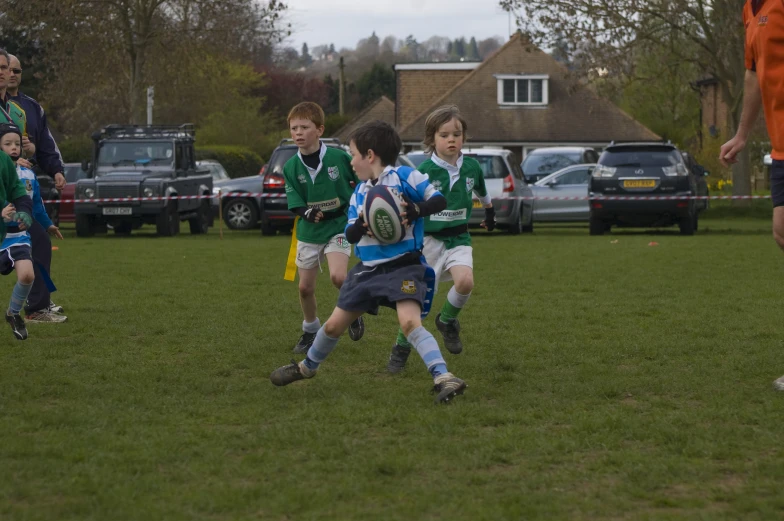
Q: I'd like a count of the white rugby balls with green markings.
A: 1